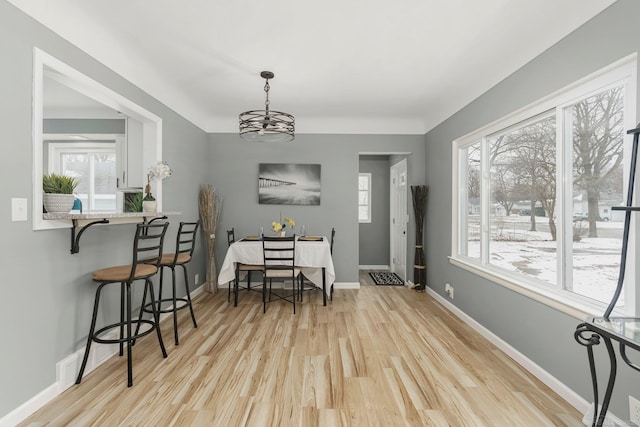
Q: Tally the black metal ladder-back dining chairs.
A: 3